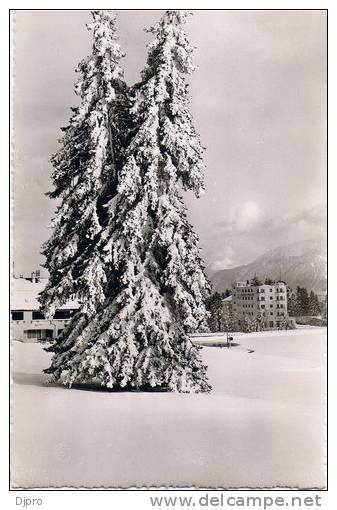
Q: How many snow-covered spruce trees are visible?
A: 2